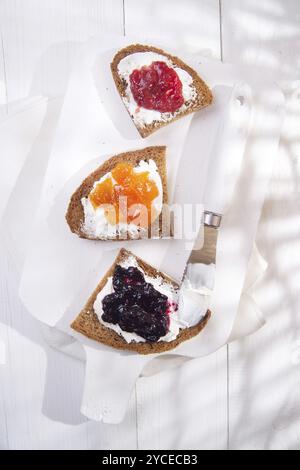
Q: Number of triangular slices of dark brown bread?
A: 3